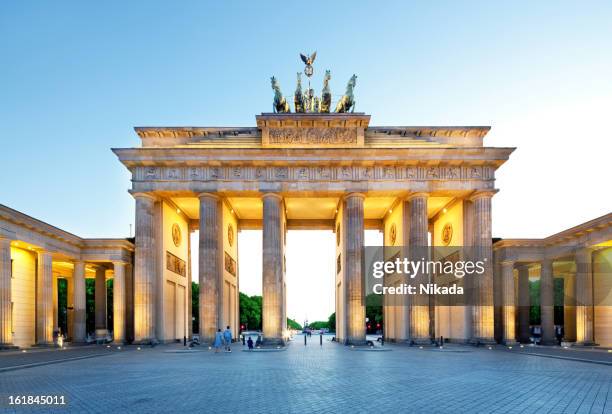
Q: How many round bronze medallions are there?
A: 4